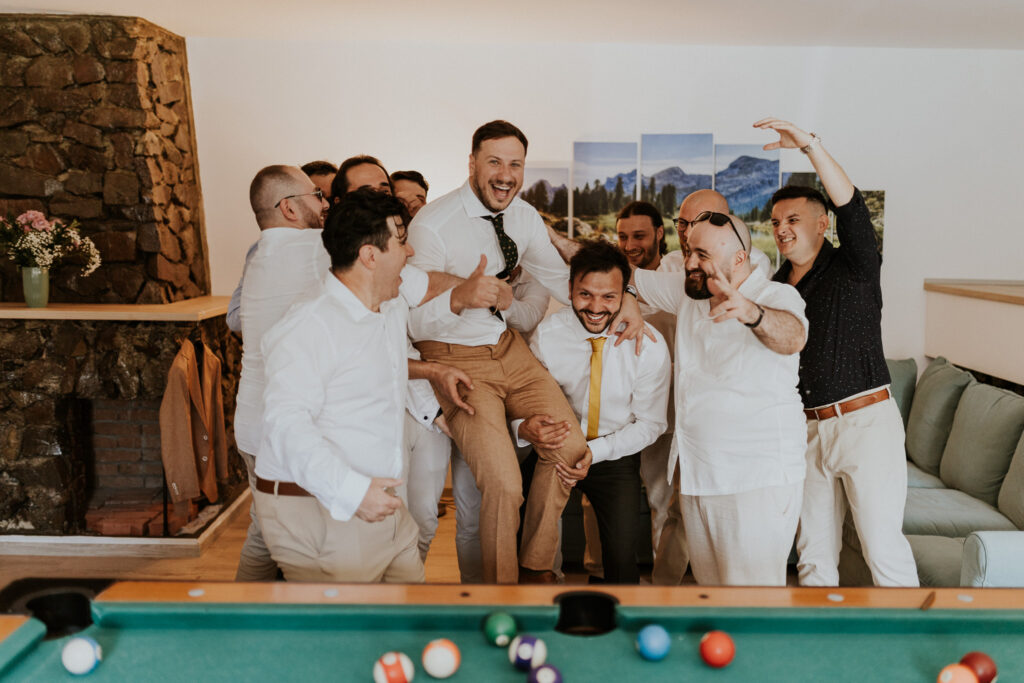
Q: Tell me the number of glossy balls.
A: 10